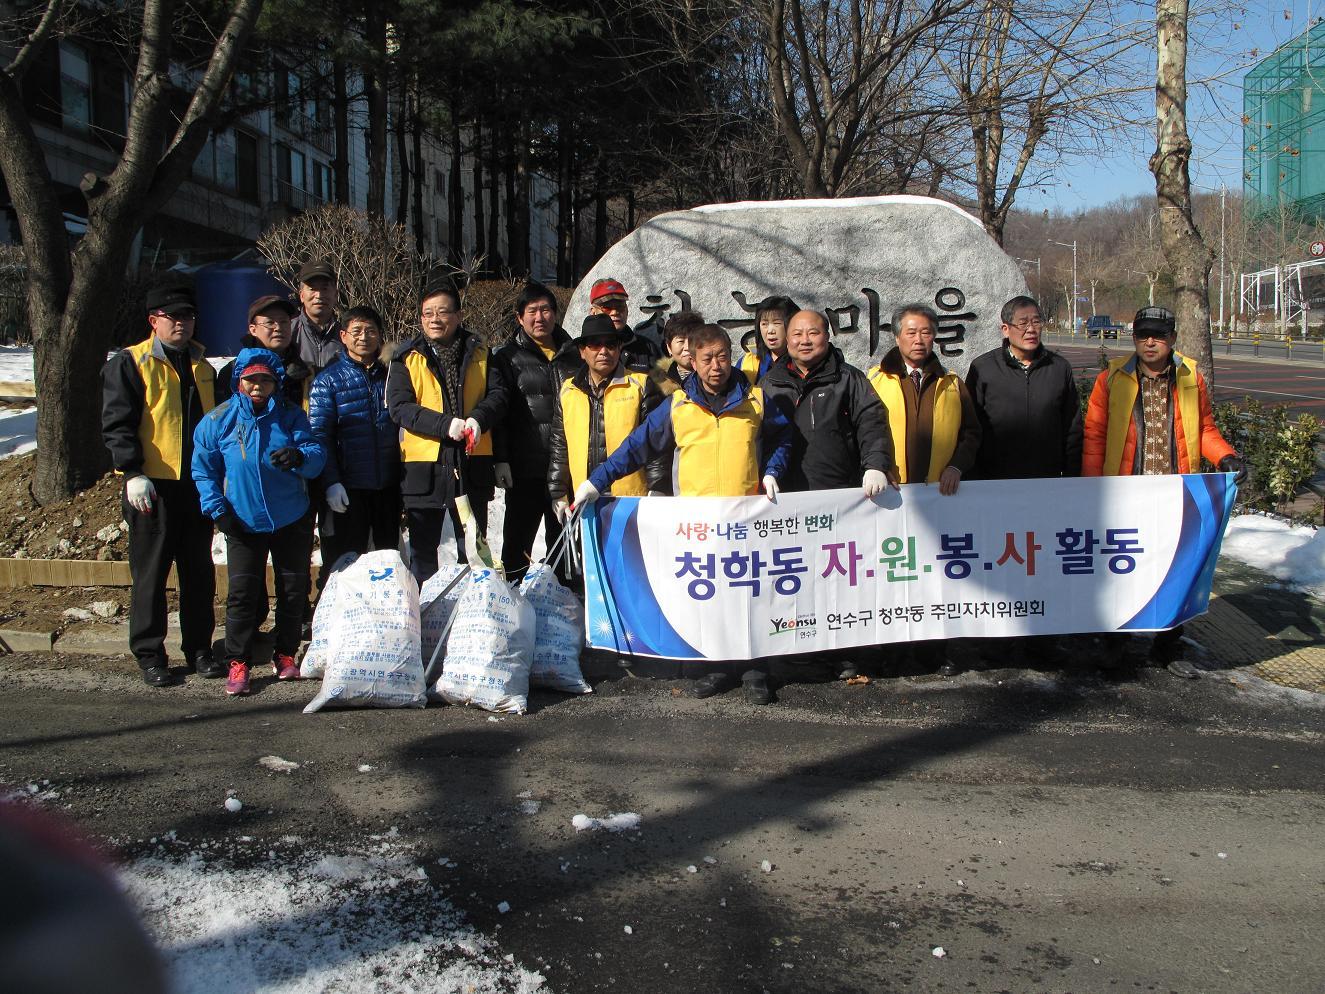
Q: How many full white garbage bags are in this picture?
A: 5